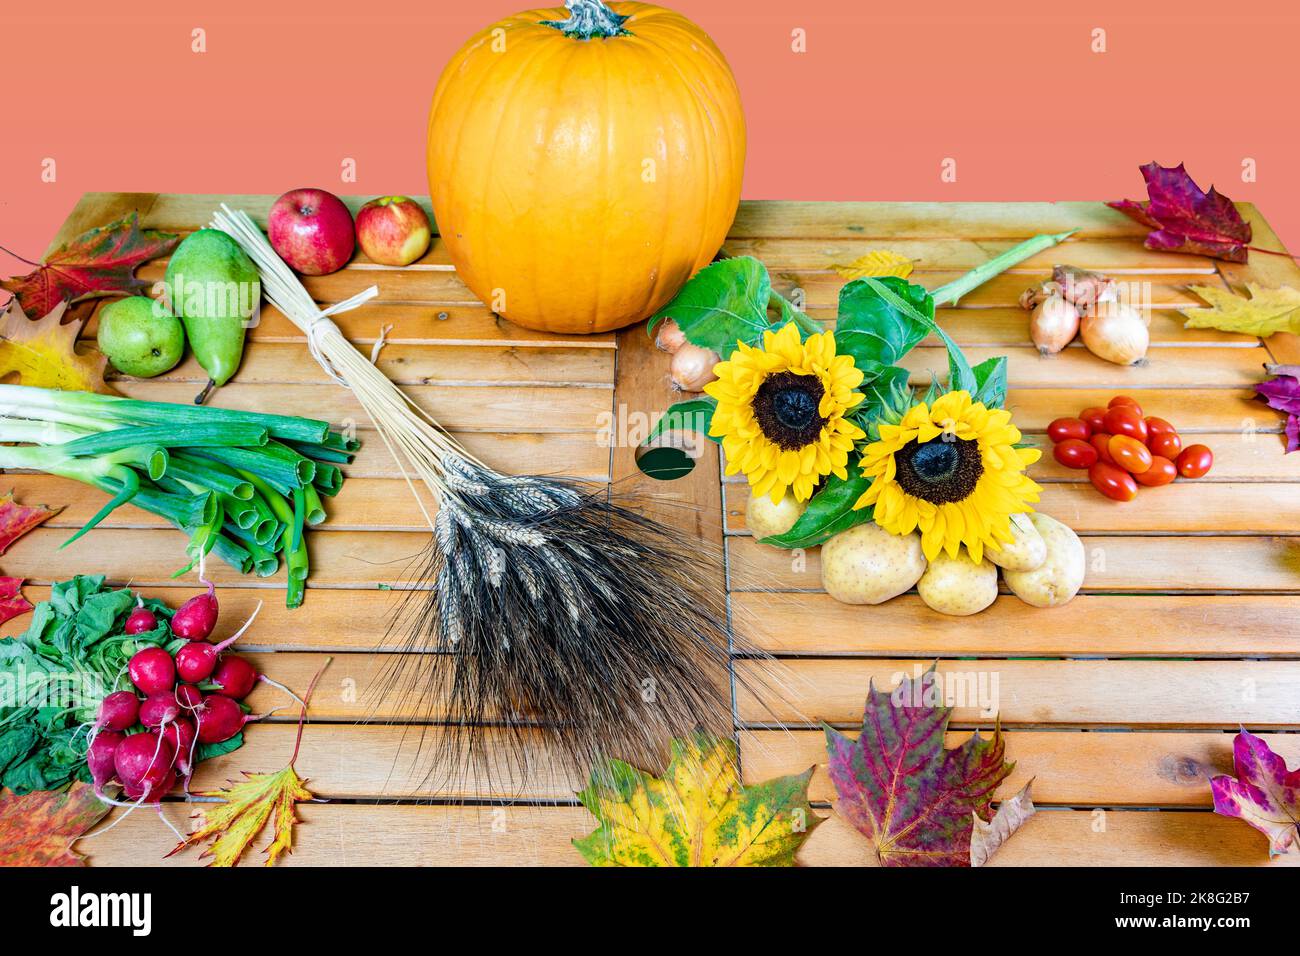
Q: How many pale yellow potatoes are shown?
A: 5